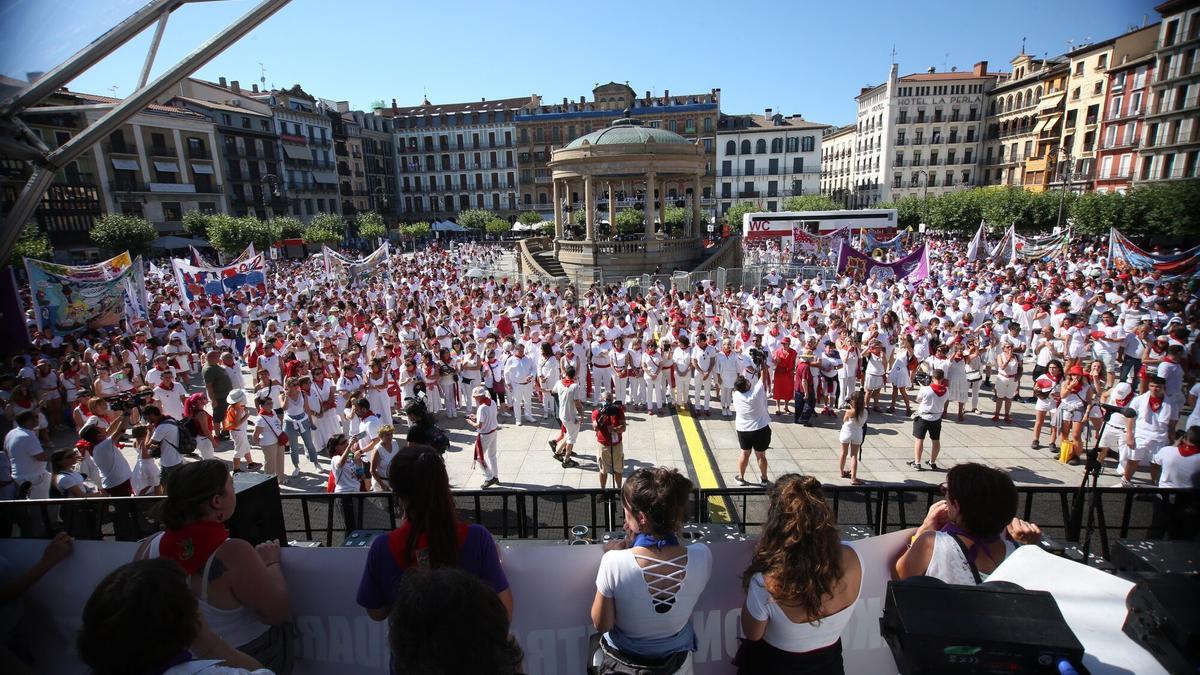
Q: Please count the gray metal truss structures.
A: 1